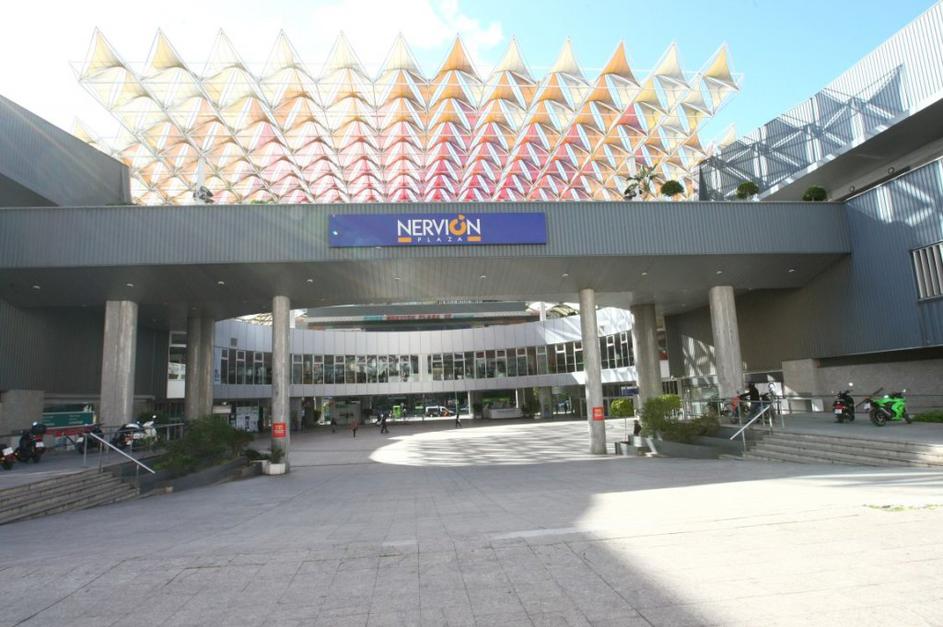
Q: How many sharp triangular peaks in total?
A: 12